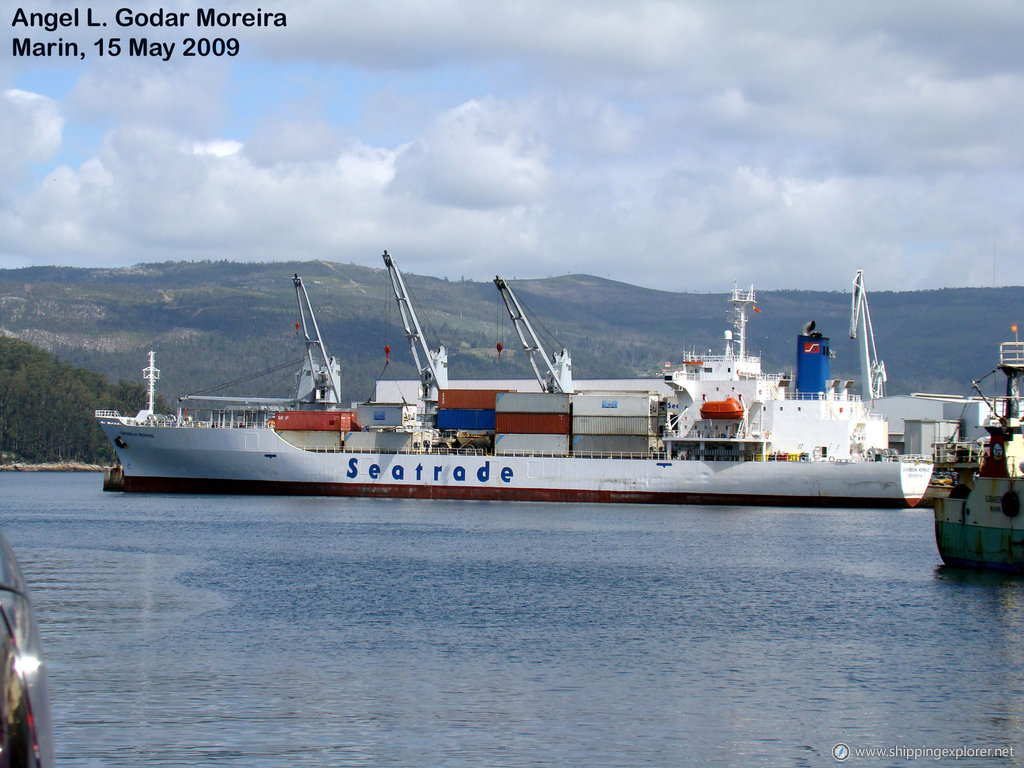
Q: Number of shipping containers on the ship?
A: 12